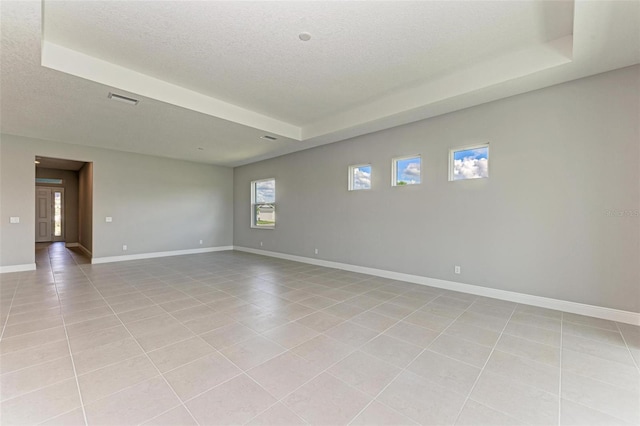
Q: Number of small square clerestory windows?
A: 3